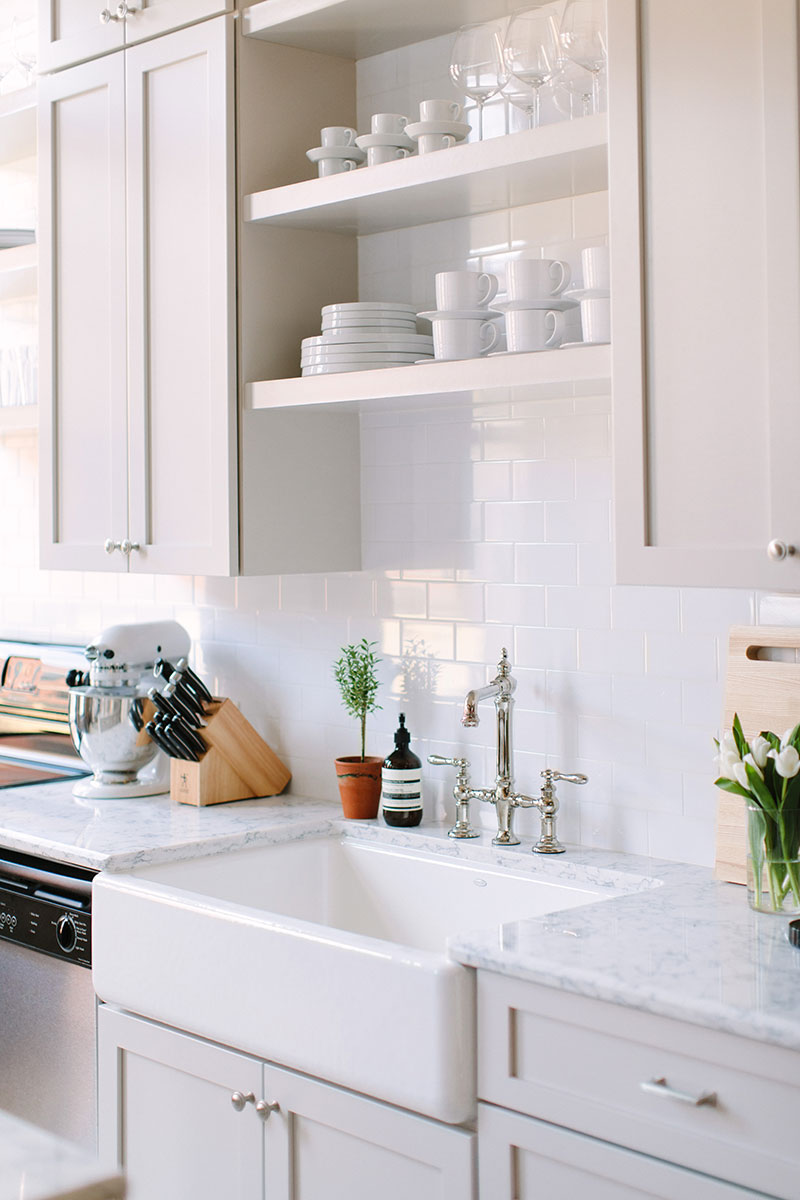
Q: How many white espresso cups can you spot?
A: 6